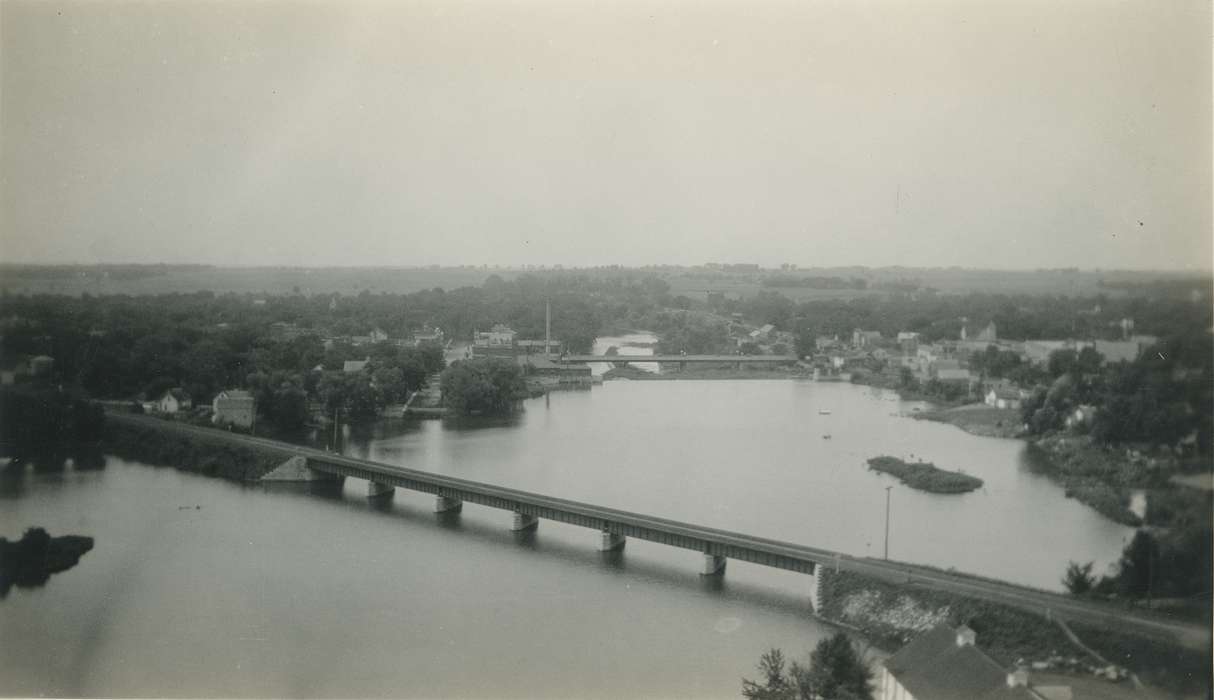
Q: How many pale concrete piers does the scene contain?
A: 5